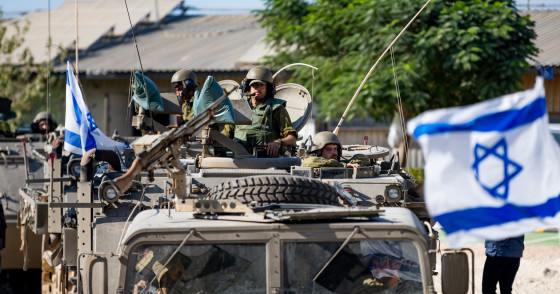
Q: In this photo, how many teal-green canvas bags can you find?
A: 2